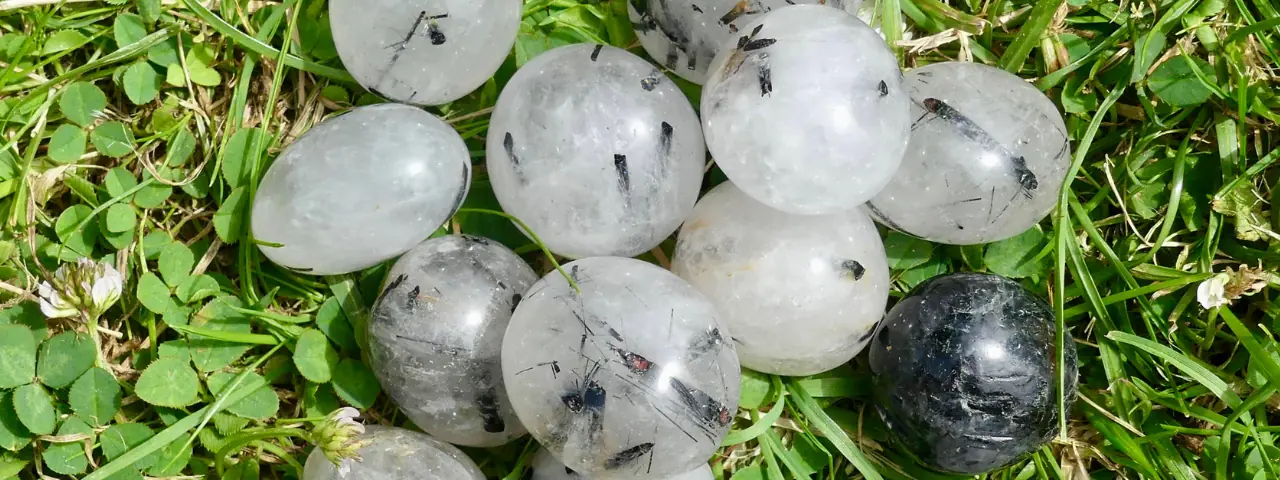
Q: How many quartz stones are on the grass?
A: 12